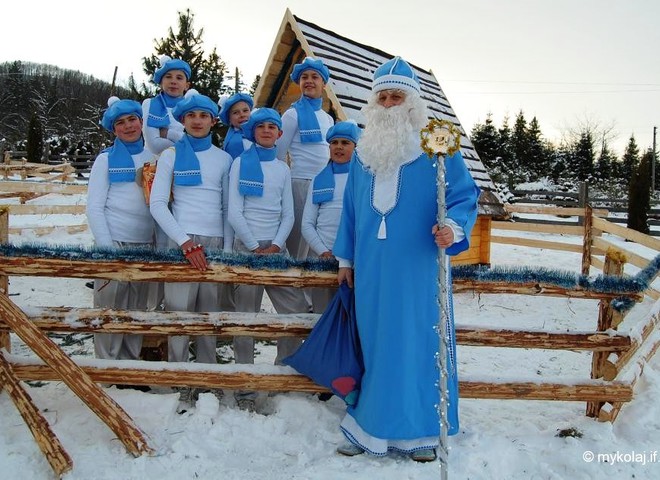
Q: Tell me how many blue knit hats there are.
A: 7